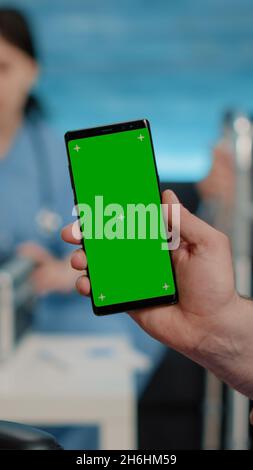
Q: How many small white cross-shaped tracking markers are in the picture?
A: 5